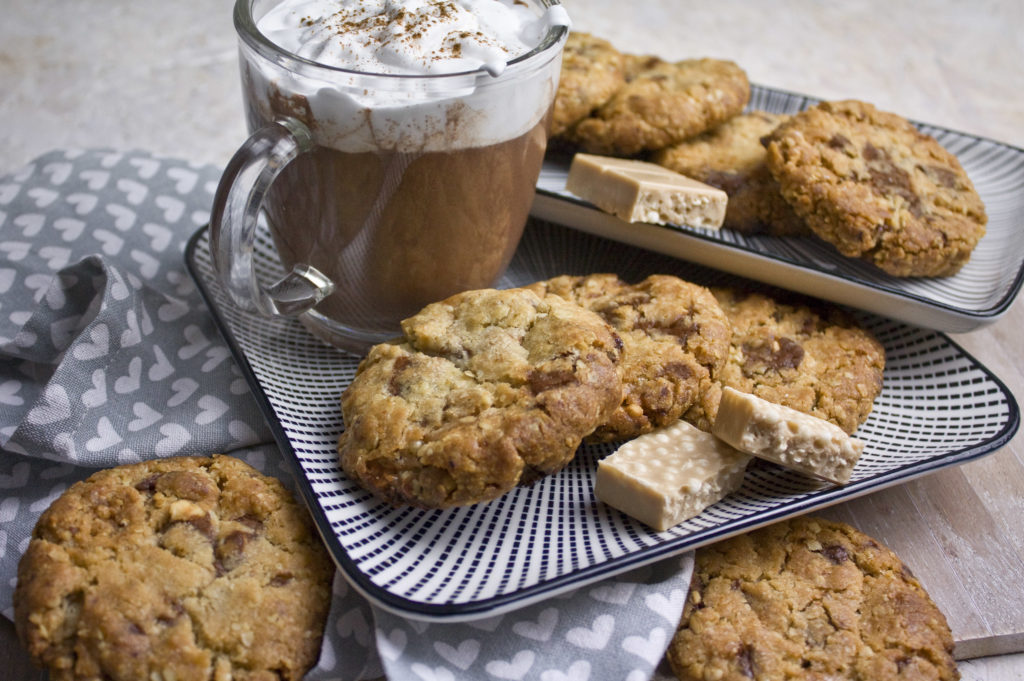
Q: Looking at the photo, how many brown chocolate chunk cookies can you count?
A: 9